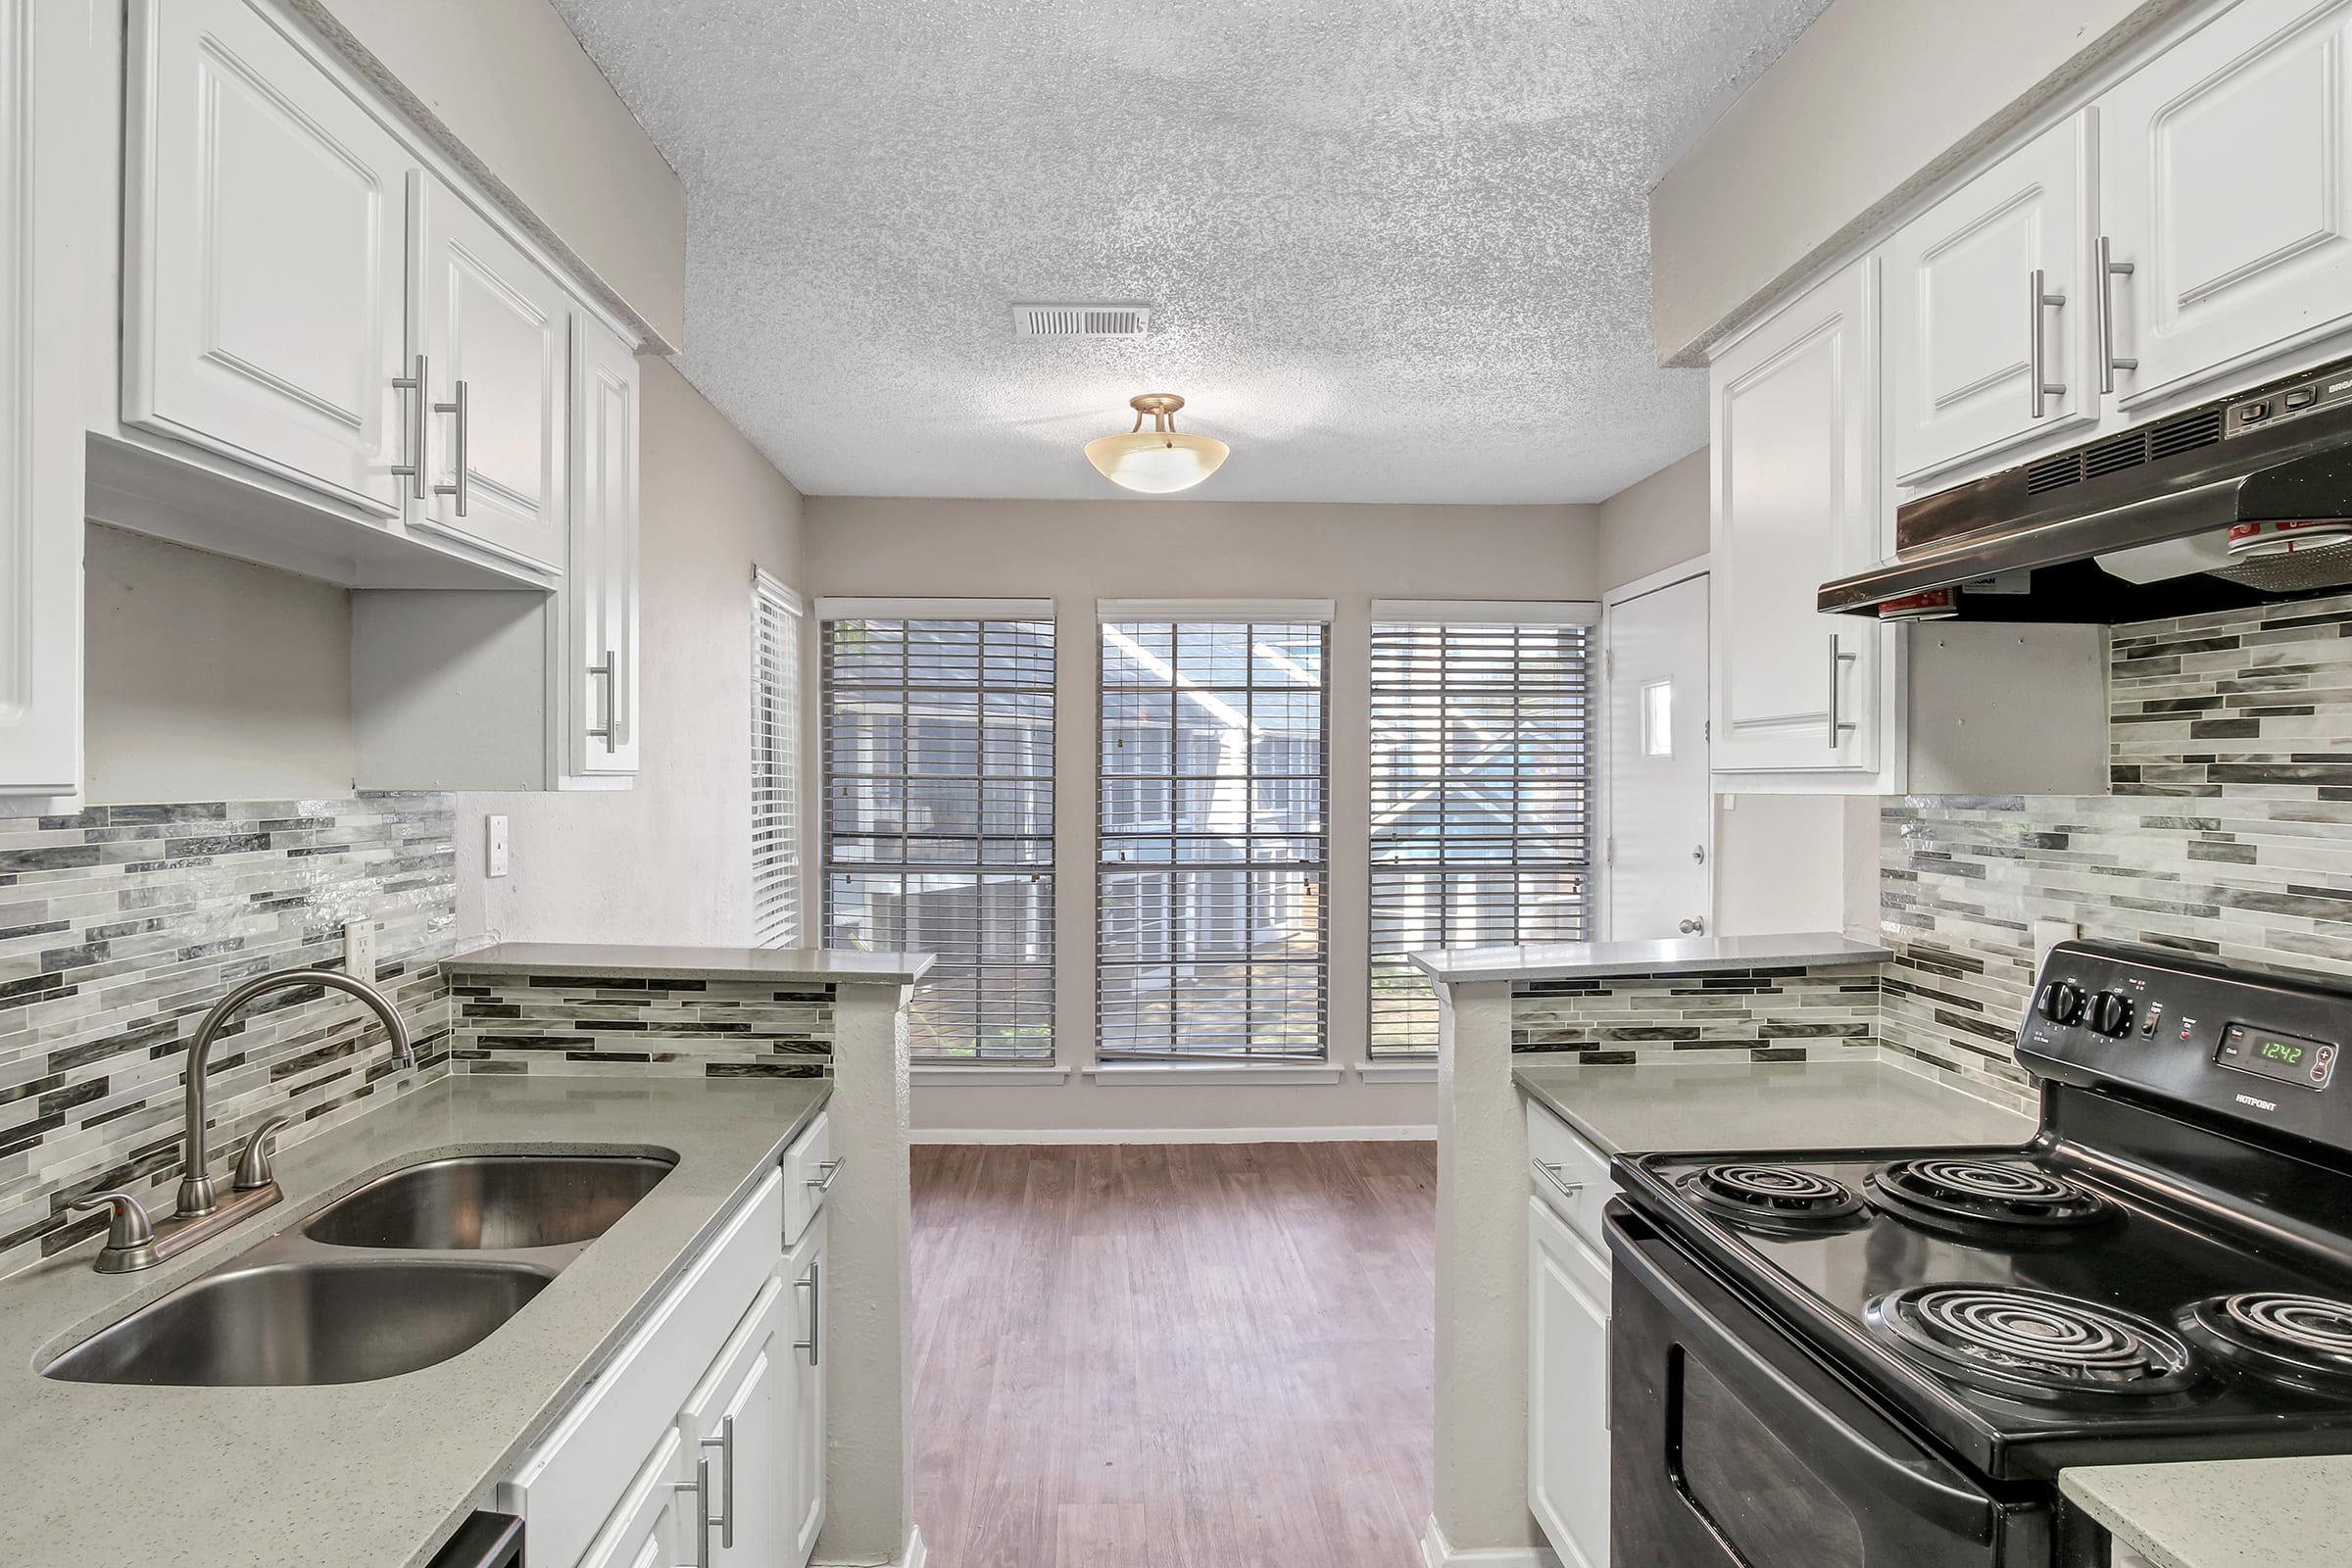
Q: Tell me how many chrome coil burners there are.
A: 4